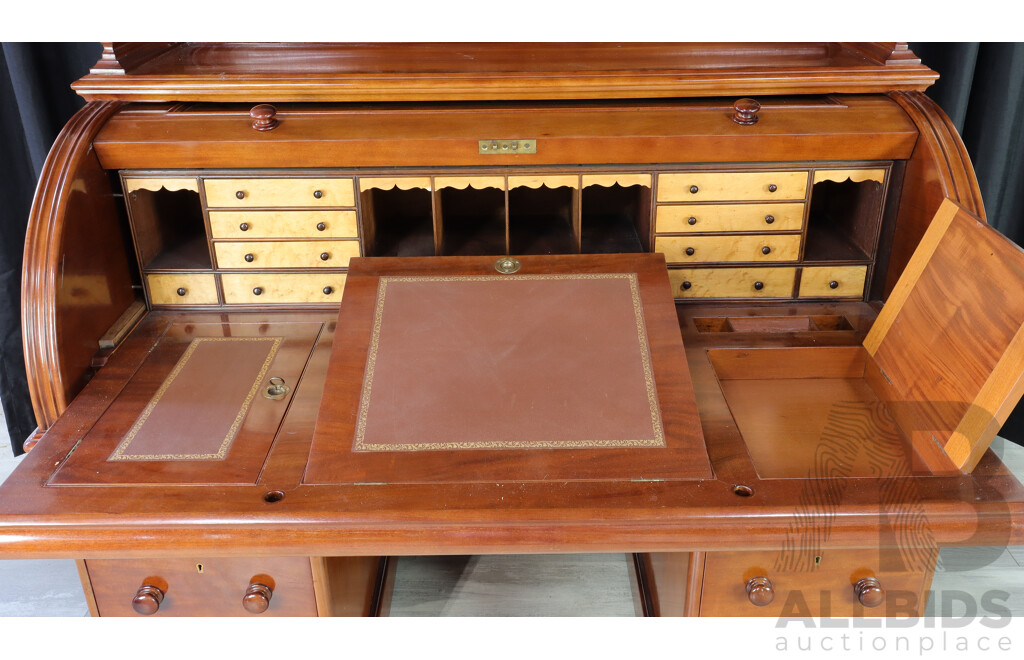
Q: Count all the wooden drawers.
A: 12